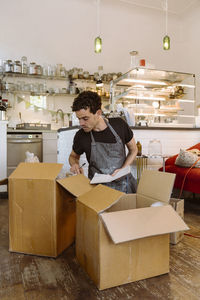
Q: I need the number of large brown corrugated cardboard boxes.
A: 2